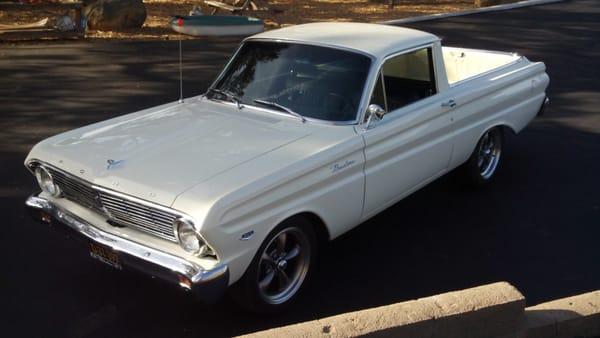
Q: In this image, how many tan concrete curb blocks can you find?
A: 2